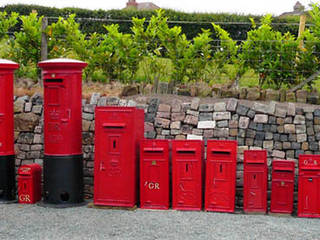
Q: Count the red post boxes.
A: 10